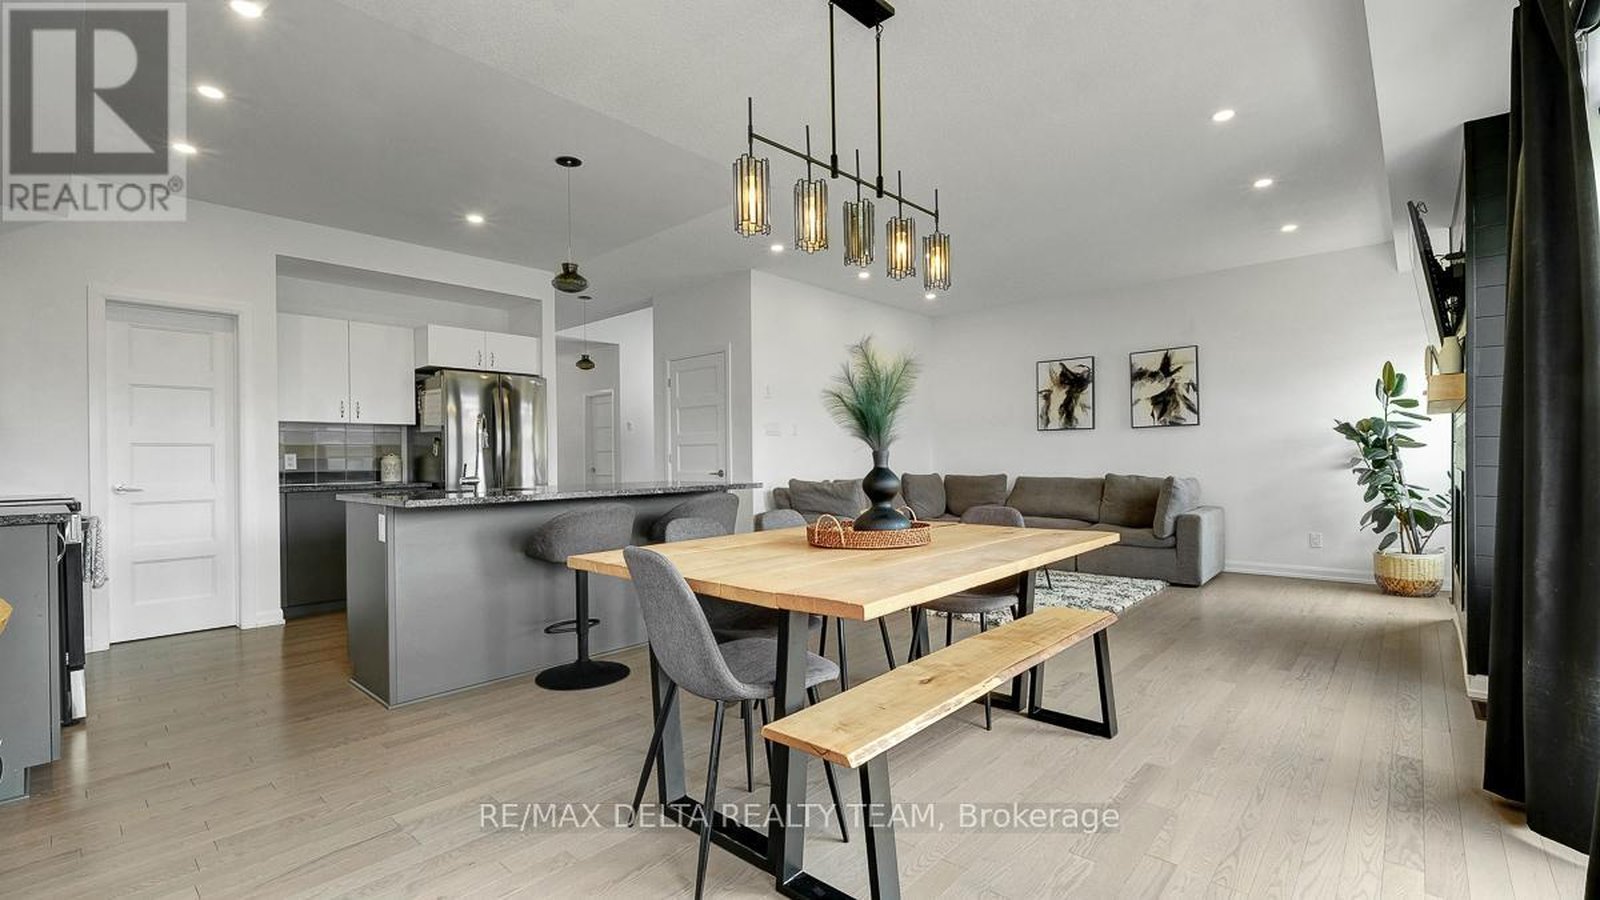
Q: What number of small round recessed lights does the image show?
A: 10